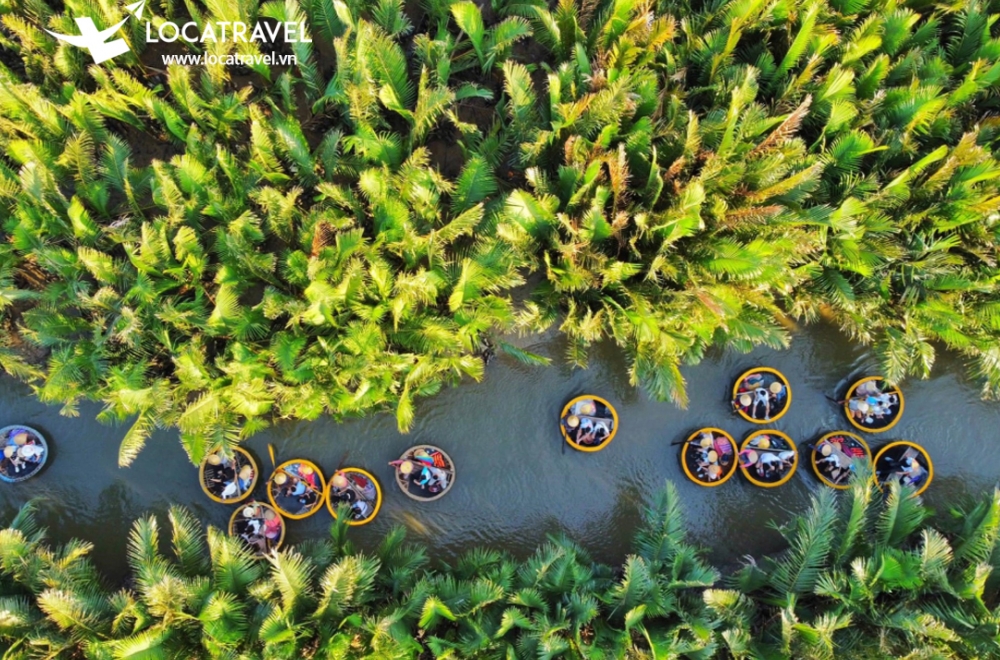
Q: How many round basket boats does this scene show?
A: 13